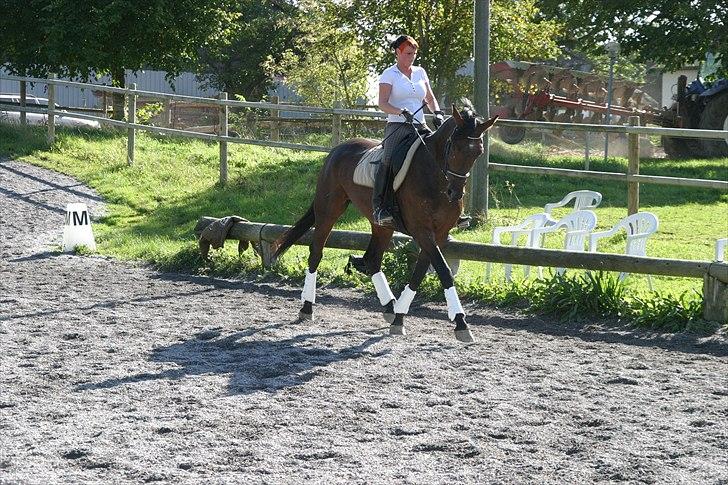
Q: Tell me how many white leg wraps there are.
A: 4